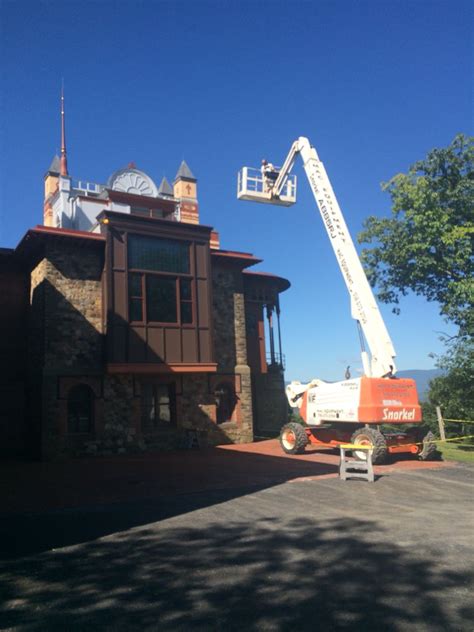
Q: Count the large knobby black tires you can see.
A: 3